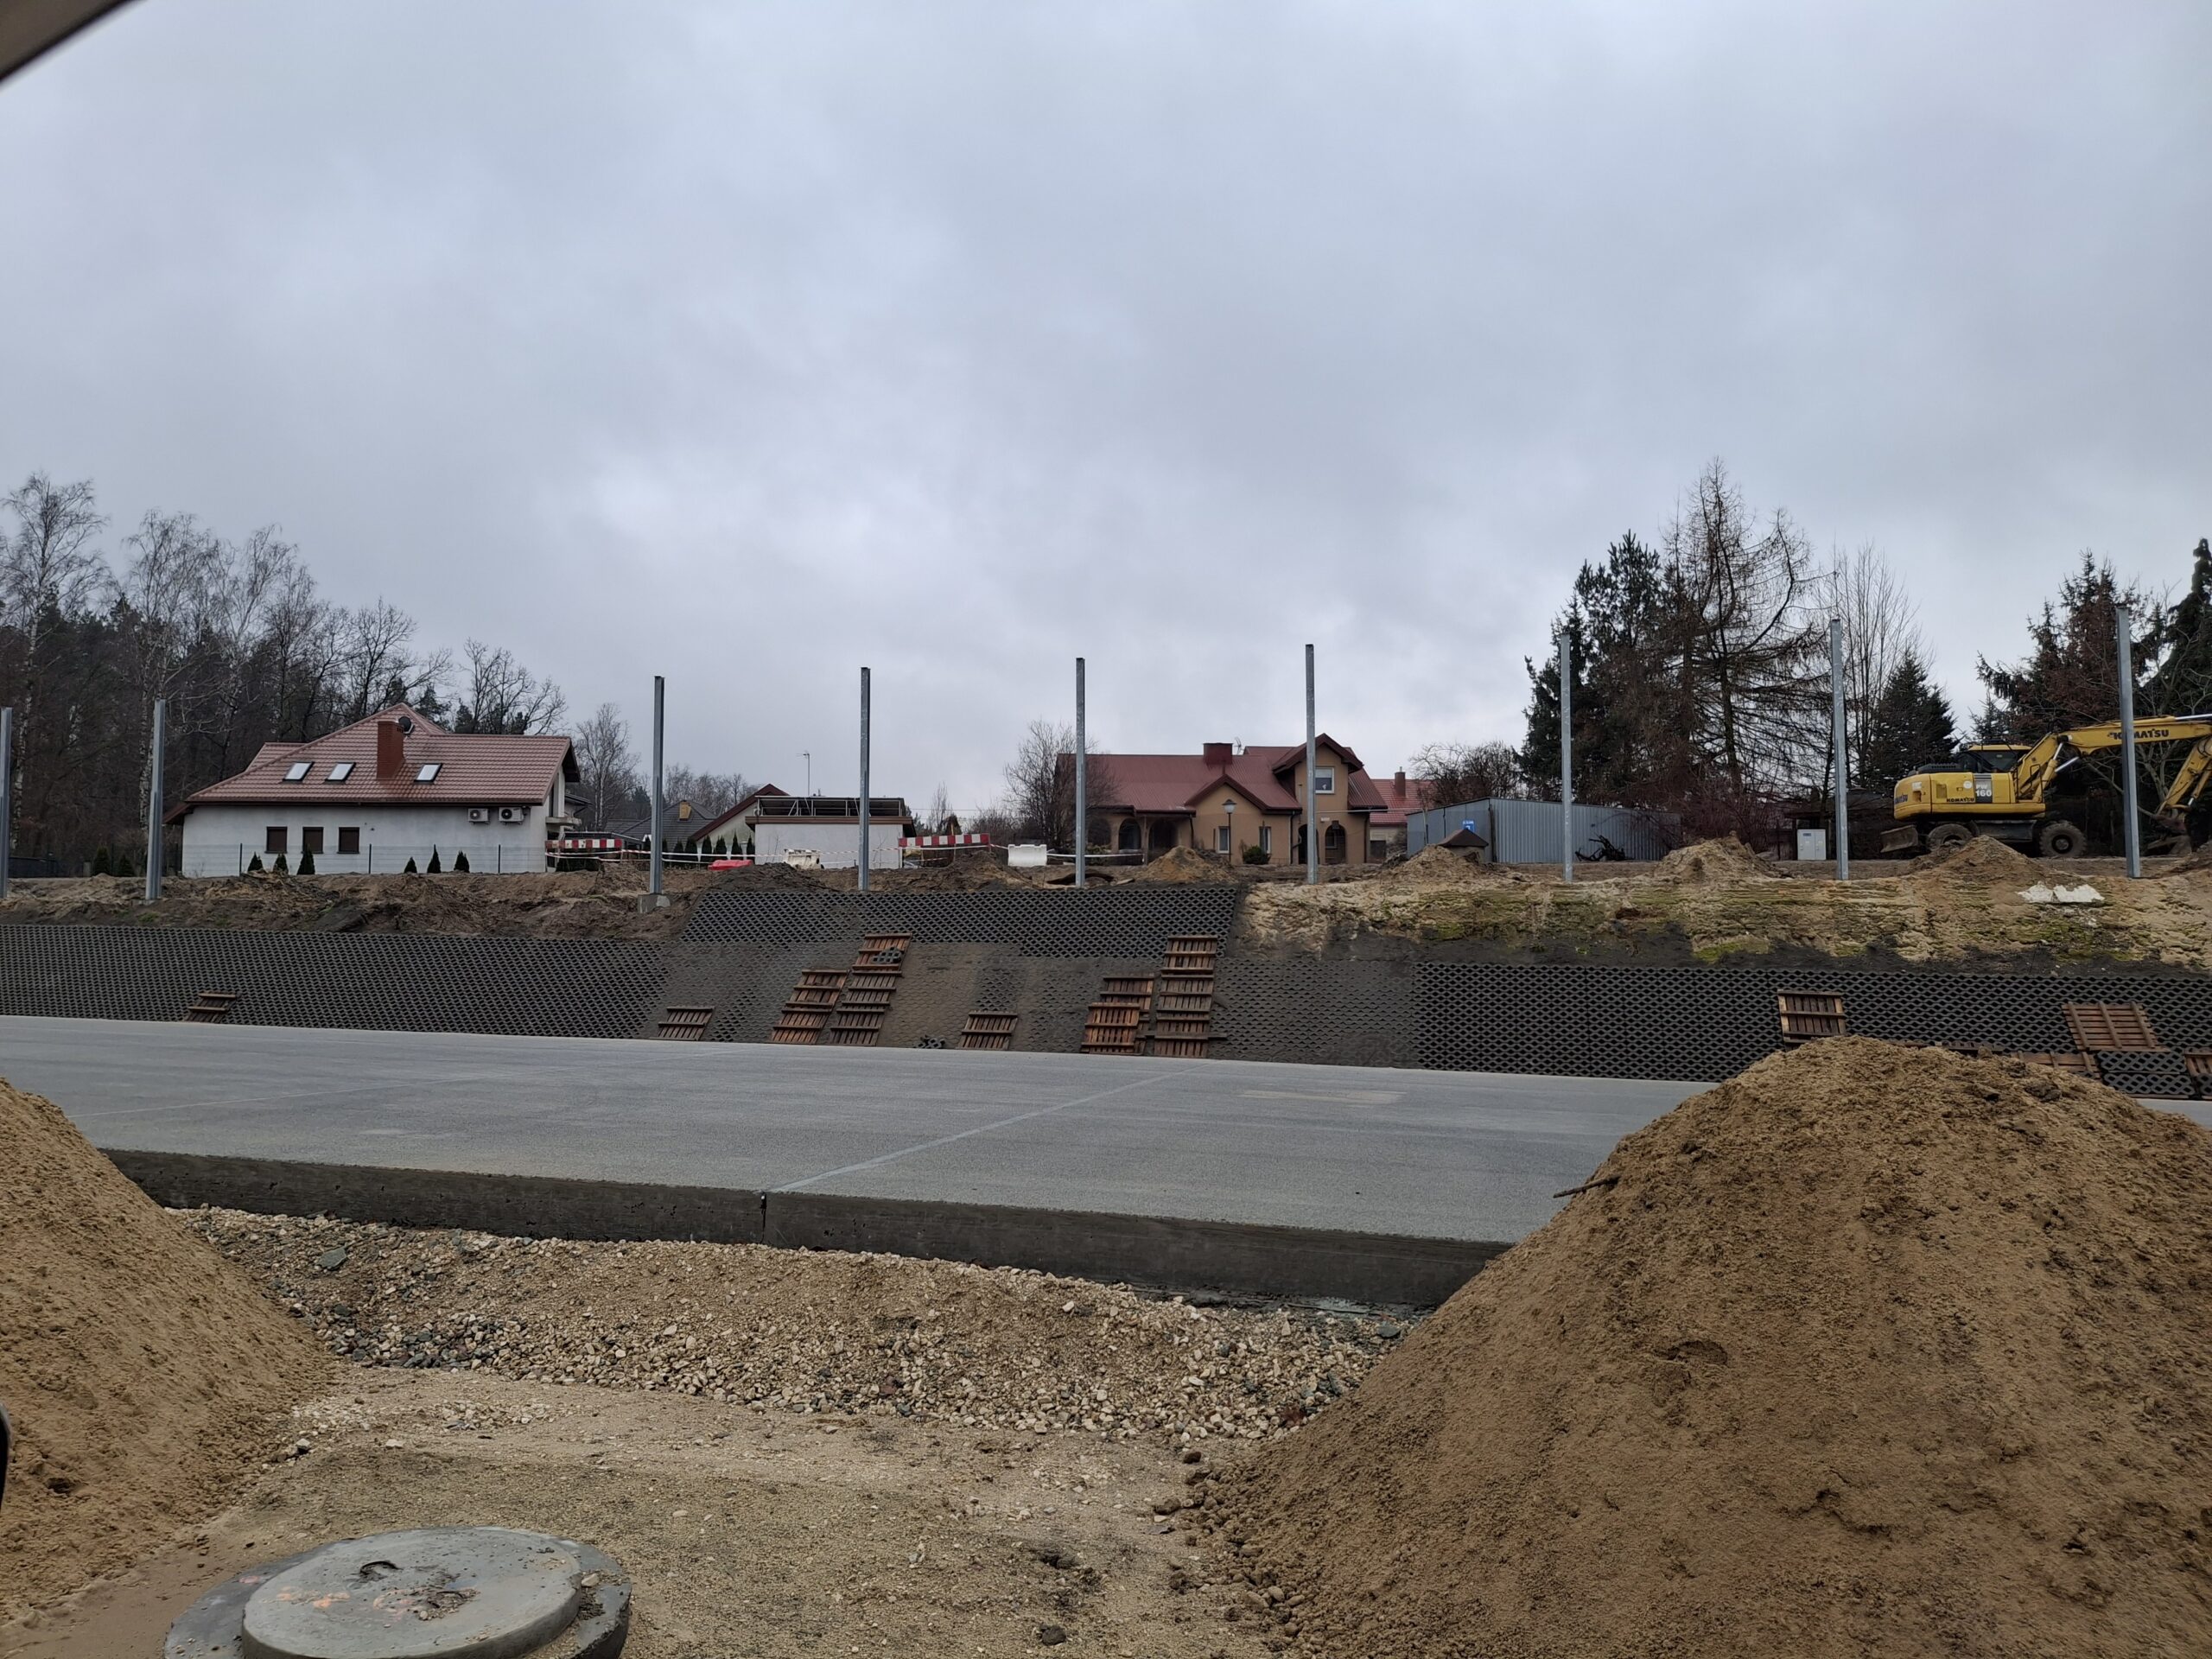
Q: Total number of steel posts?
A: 9